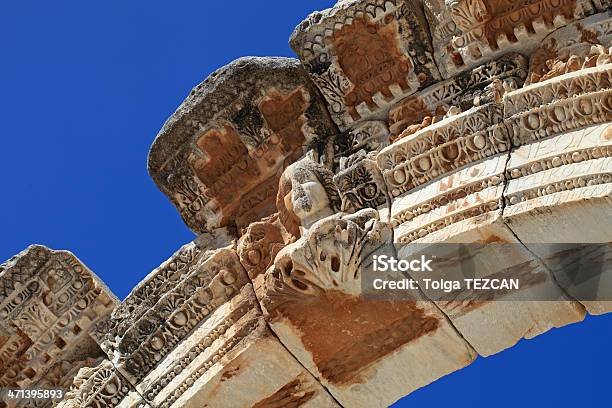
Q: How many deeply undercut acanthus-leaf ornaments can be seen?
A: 1